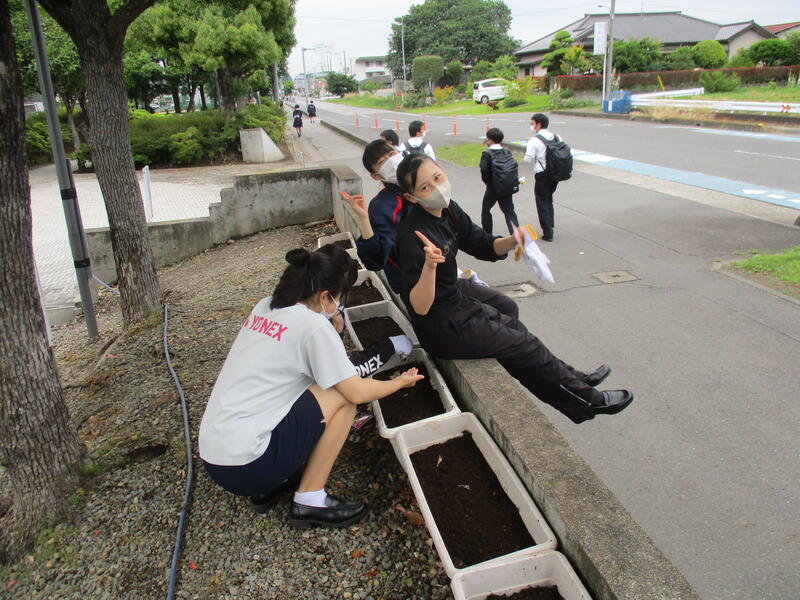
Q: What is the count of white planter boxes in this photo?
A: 7